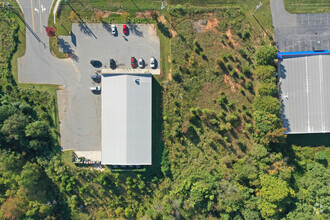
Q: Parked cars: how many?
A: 9